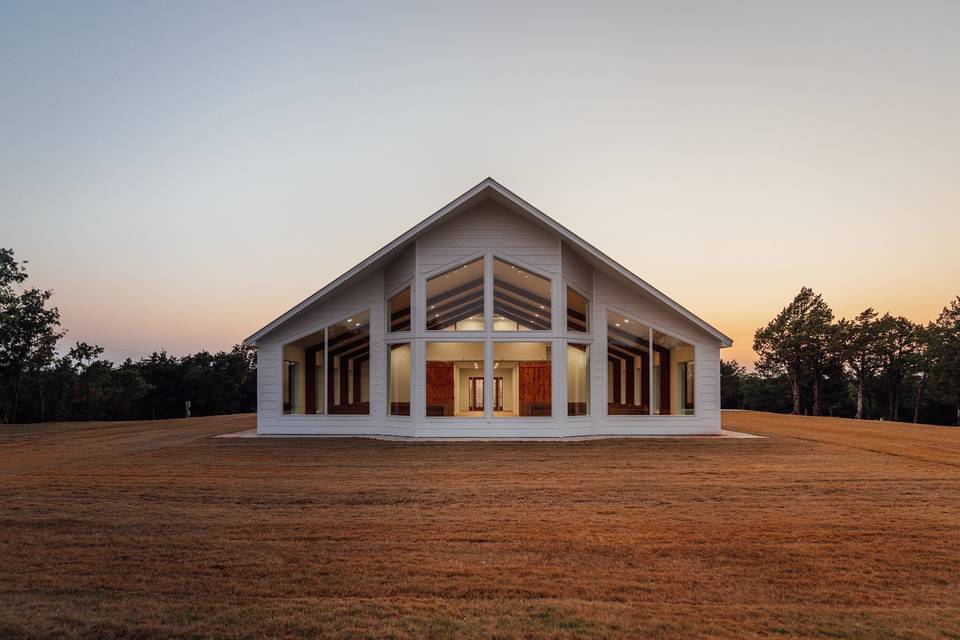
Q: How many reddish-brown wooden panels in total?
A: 2